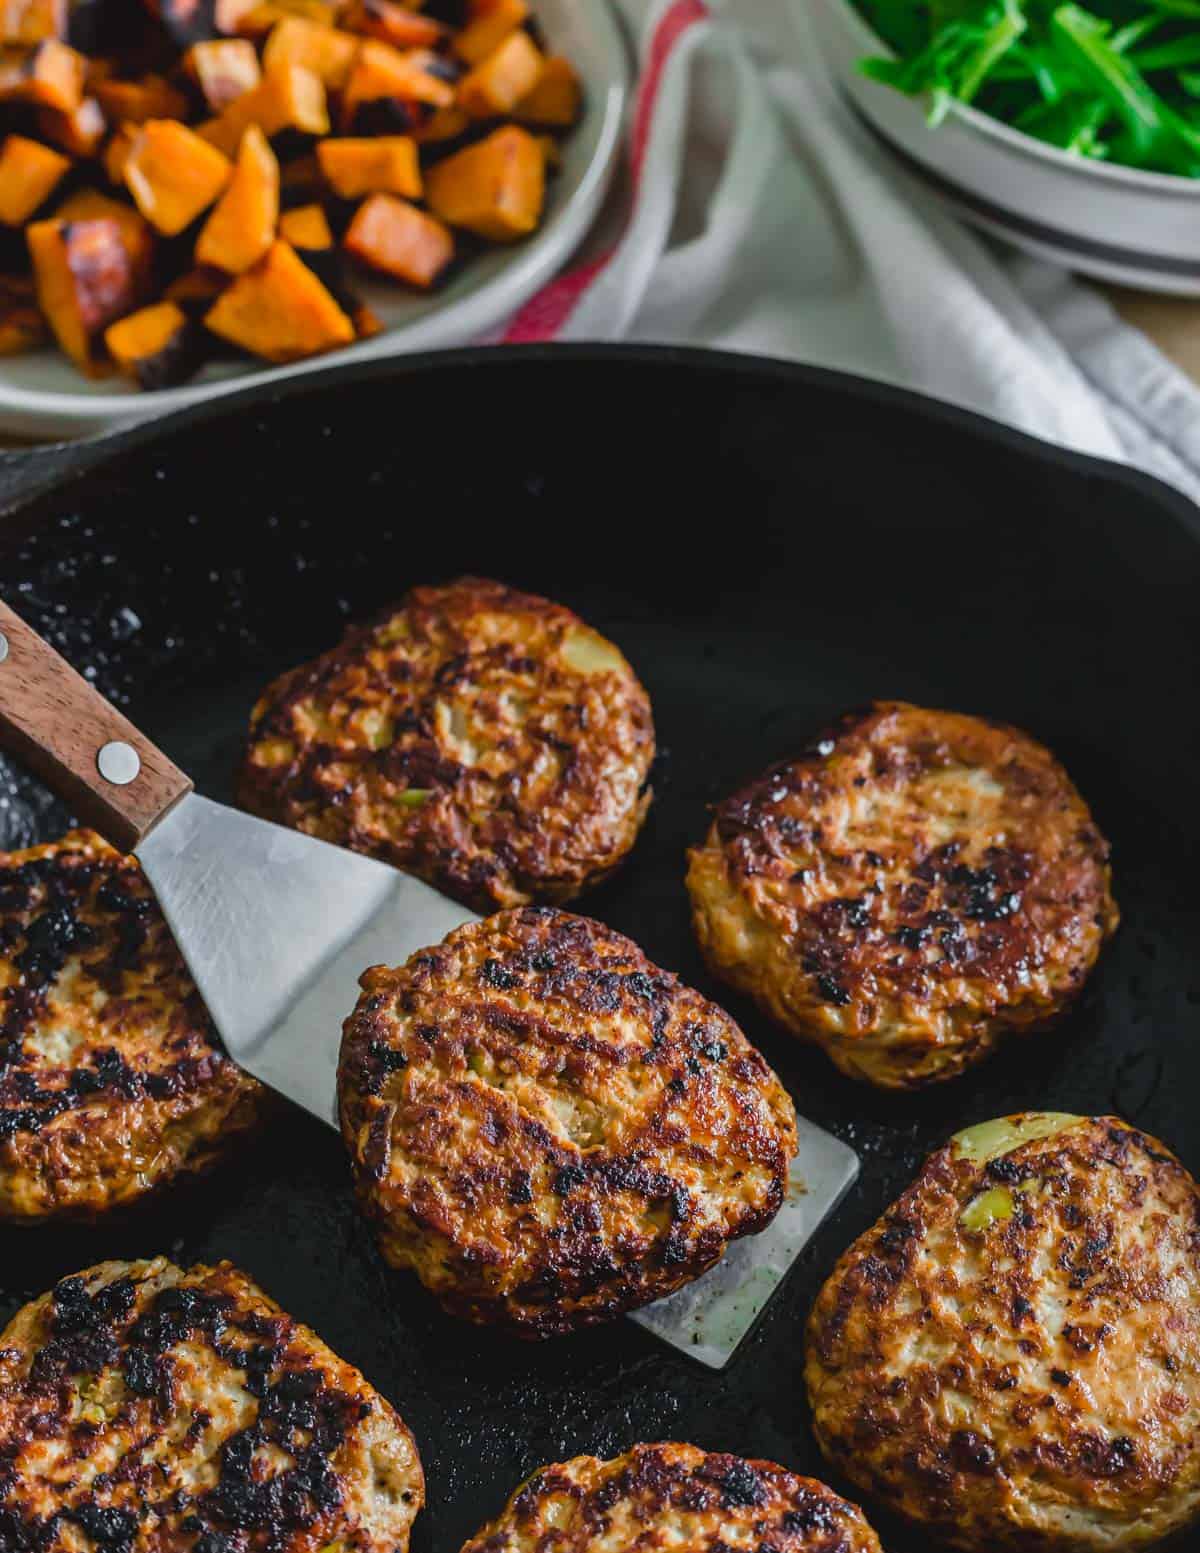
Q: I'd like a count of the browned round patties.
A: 7